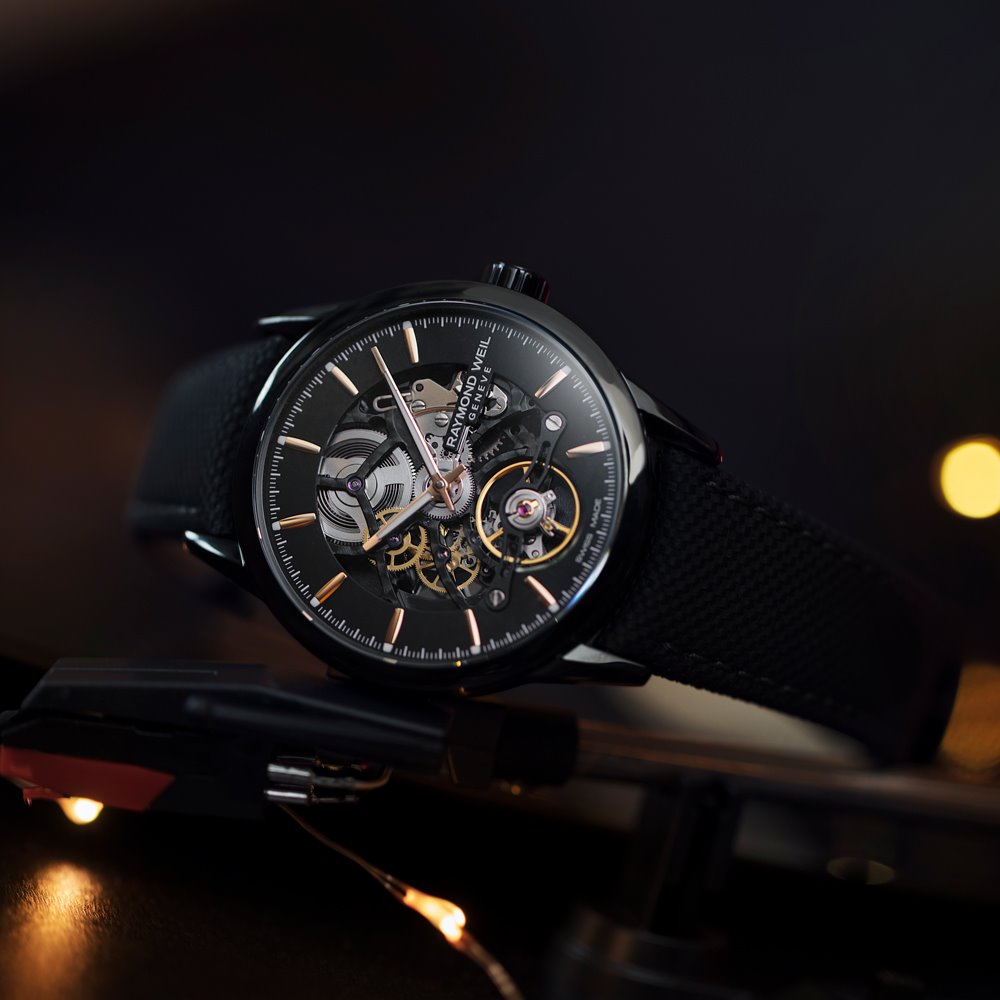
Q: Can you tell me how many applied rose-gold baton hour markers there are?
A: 10